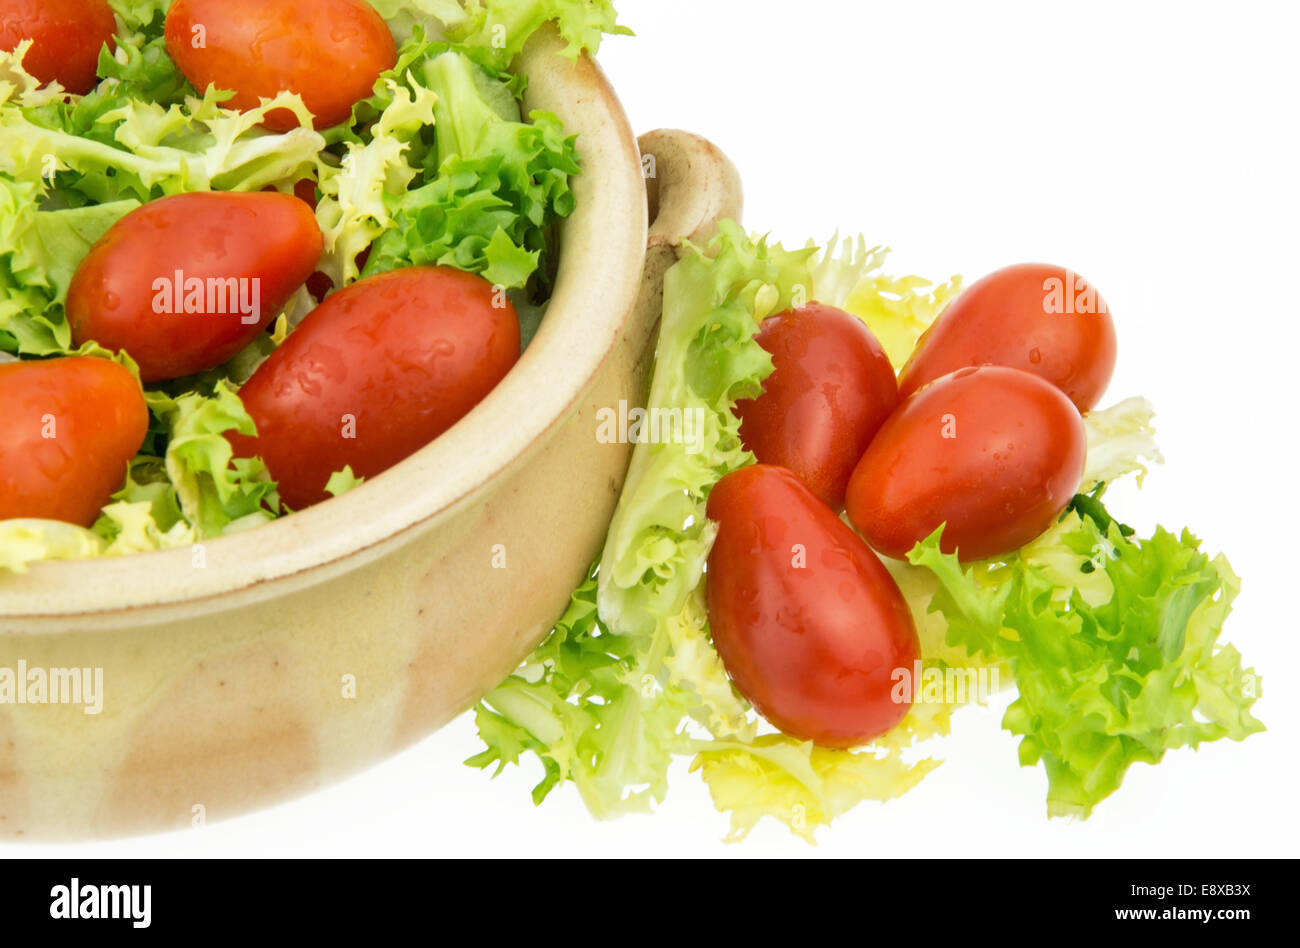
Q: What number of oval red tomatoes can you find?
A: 9